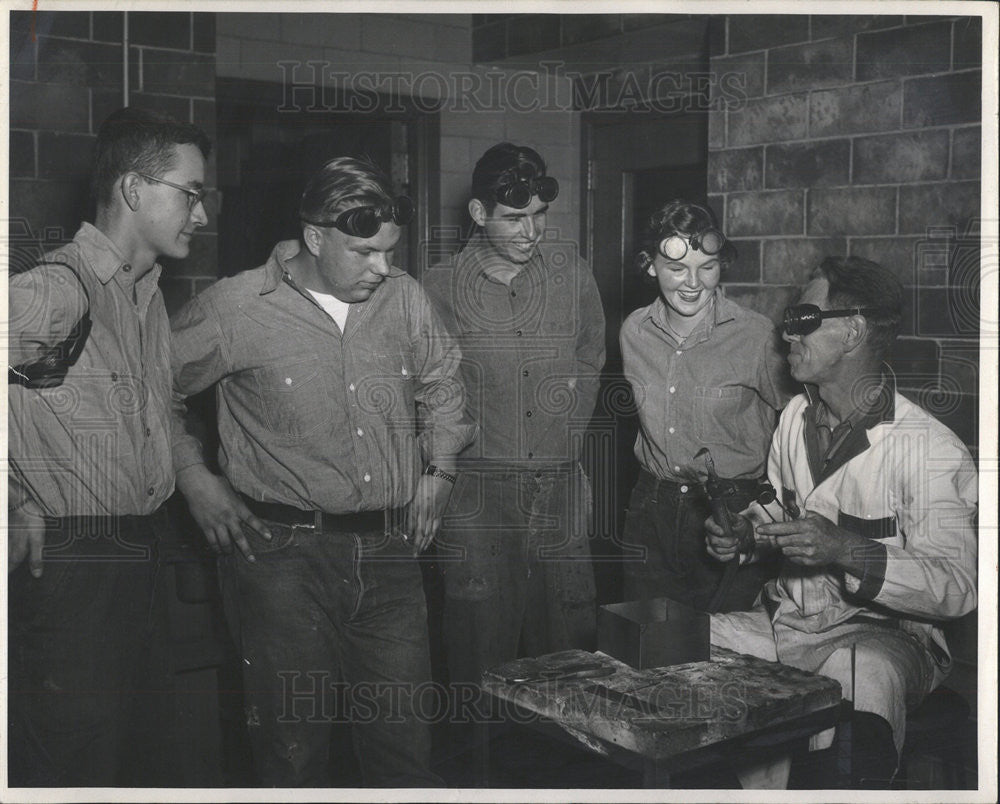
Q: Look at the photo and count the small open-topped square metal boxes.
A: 1